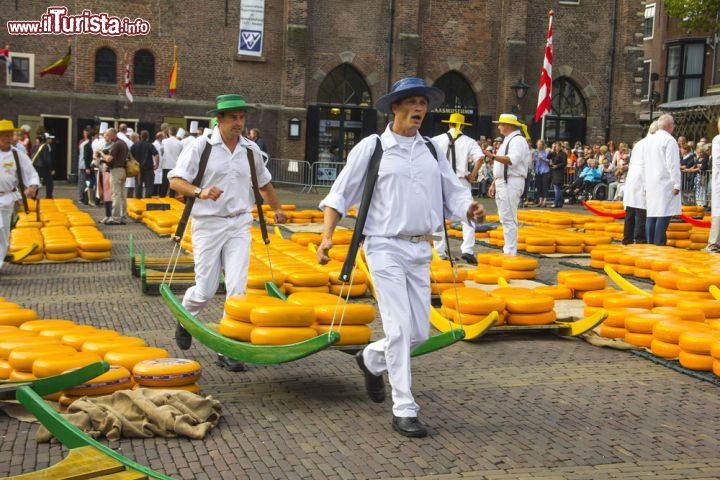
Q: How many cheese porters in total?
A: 5